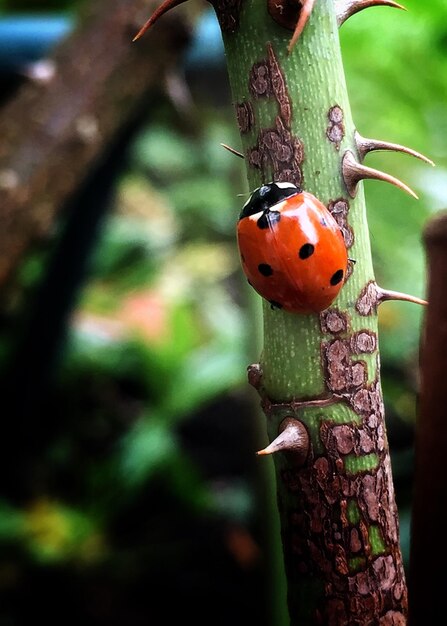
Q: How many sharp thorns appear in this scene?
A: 8